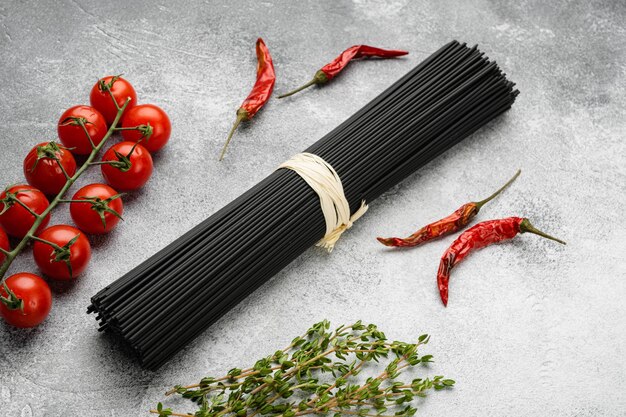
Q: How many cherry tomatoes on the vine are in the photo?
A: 10